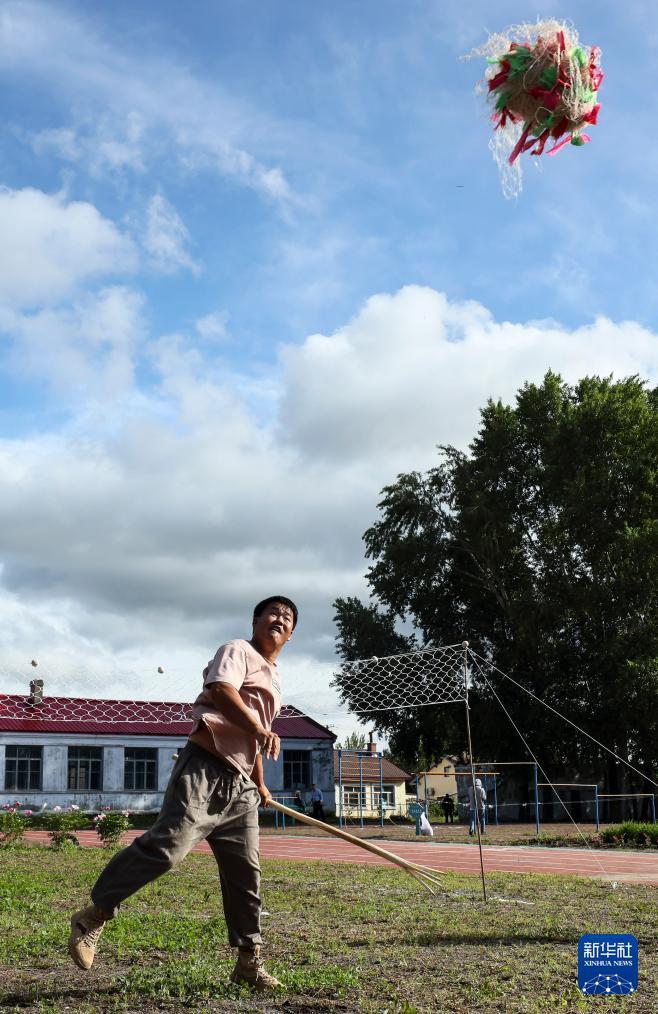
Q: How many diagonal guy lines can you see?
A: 2